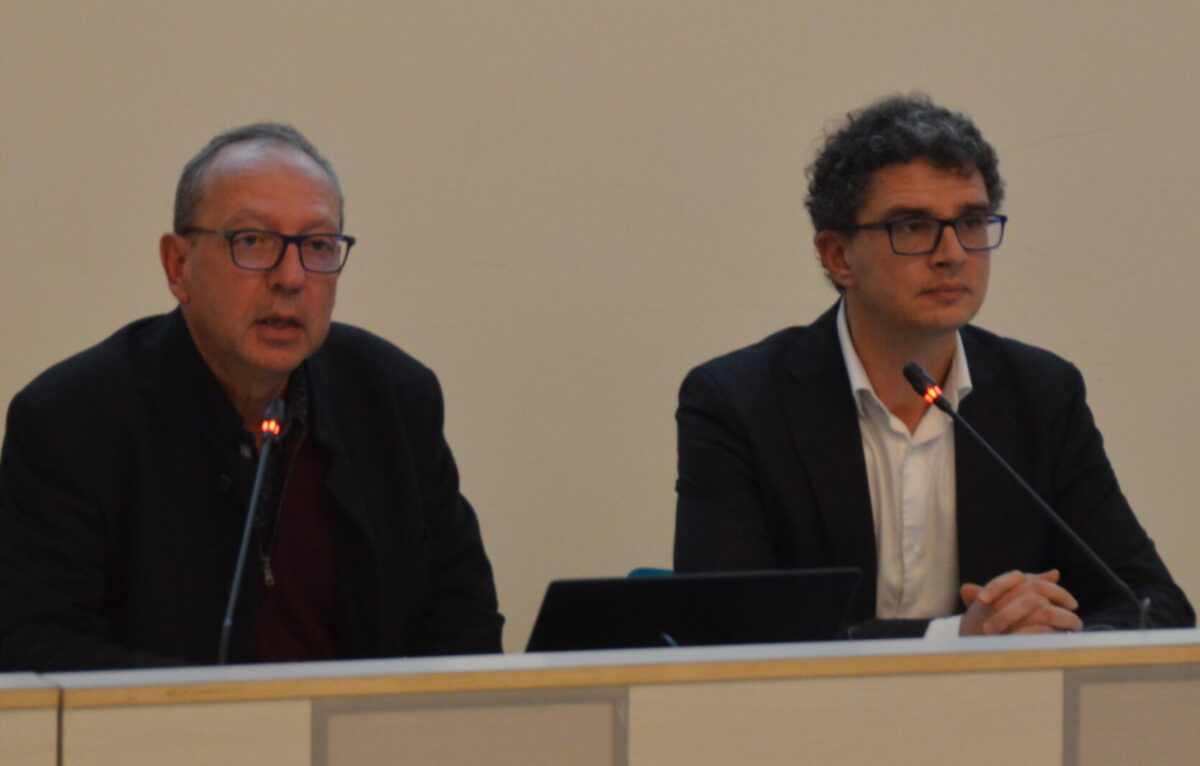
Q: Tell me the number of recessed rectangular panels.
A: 2